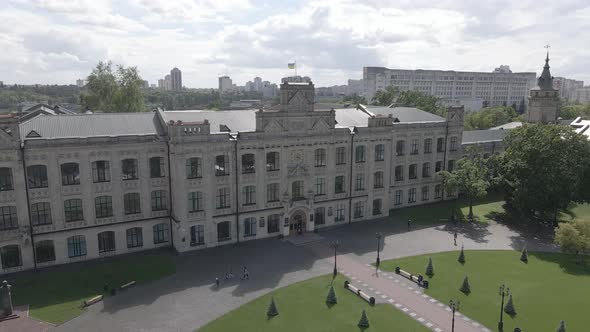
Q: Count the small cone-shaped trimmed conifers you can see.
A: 9